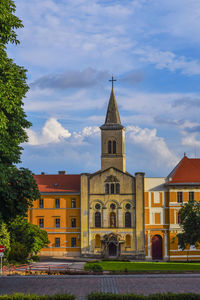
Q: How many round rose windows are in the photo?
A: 3